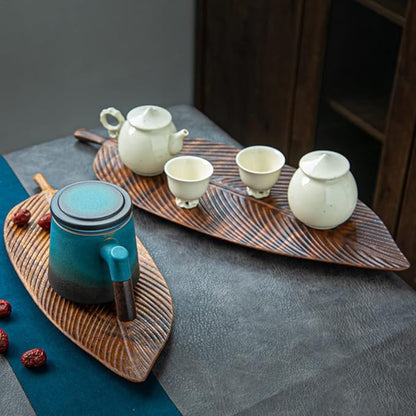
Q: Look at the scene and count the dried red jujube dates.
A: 5